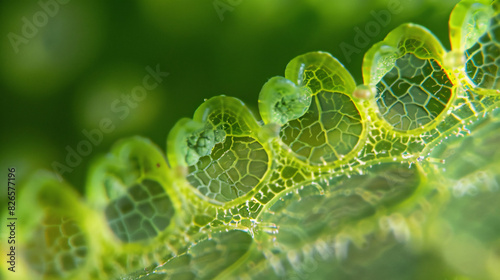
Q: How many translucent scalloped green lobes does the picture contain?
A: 6